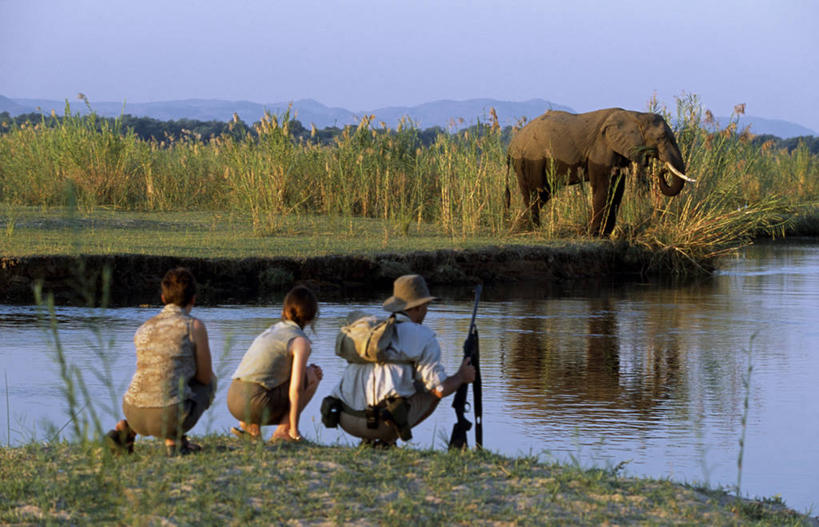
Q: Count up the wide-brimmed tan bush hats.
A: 1